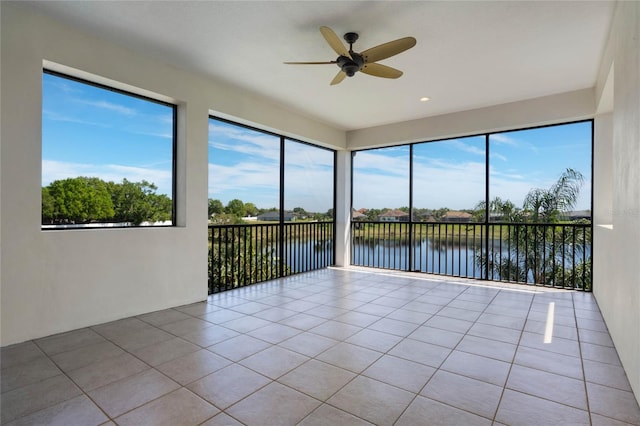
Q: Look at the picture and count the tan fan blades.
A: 5